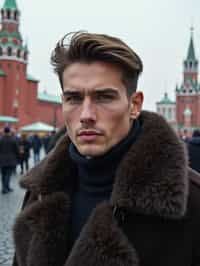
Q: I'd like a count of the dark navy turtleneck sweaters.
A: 1